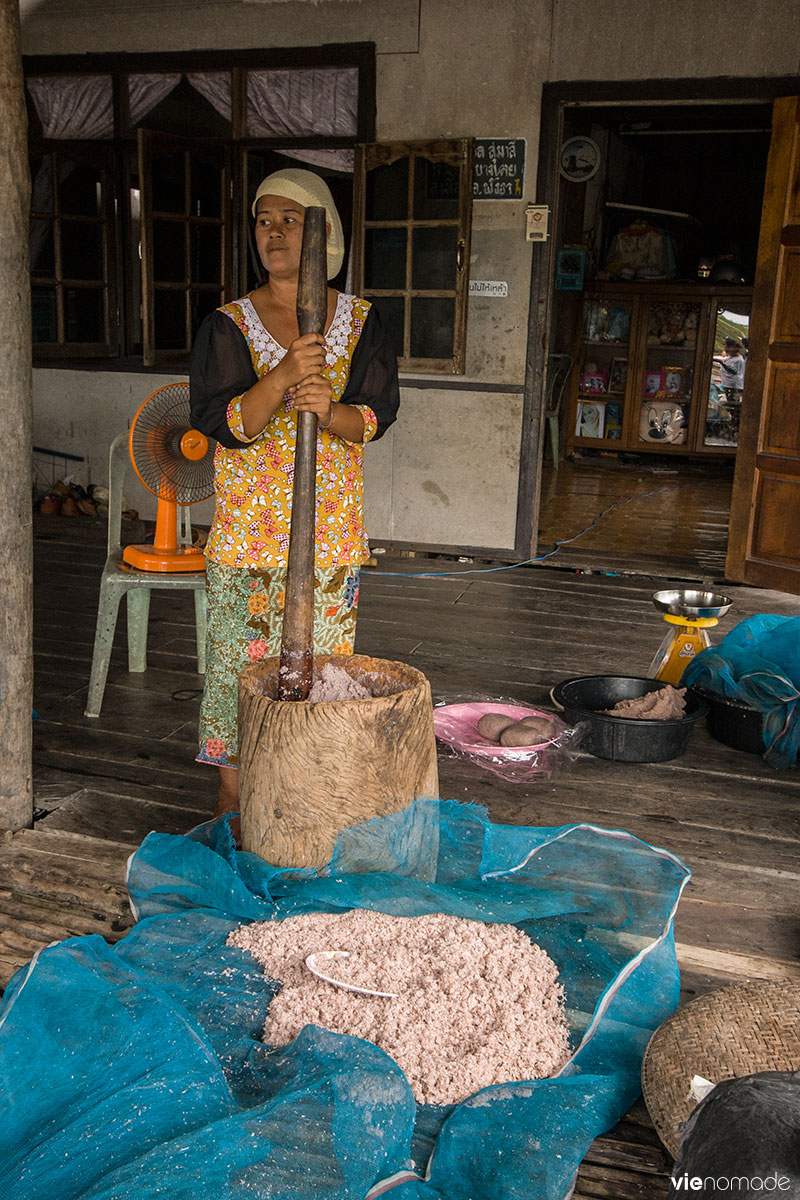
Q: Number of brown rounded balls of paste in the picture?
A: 3